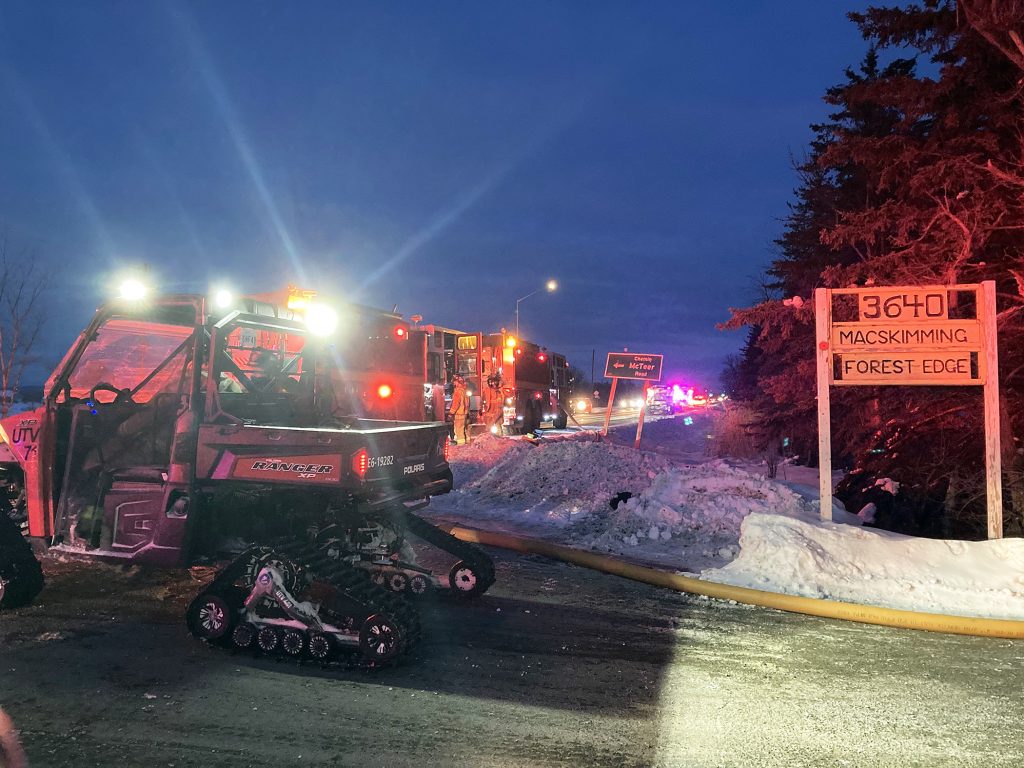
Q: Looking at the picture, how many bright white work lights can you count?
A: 3